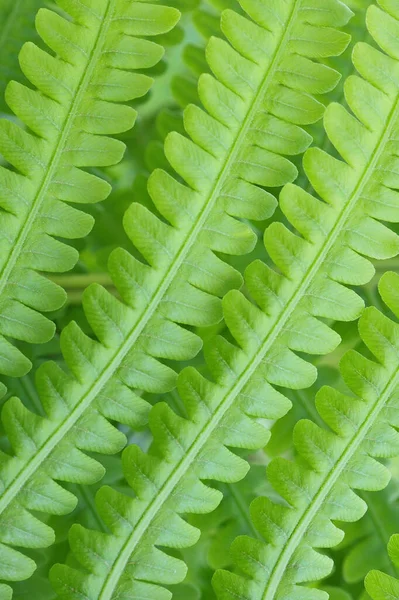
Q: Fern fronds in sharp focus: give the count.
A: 4